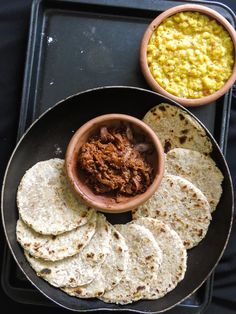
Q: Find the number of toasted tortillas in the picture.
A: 9